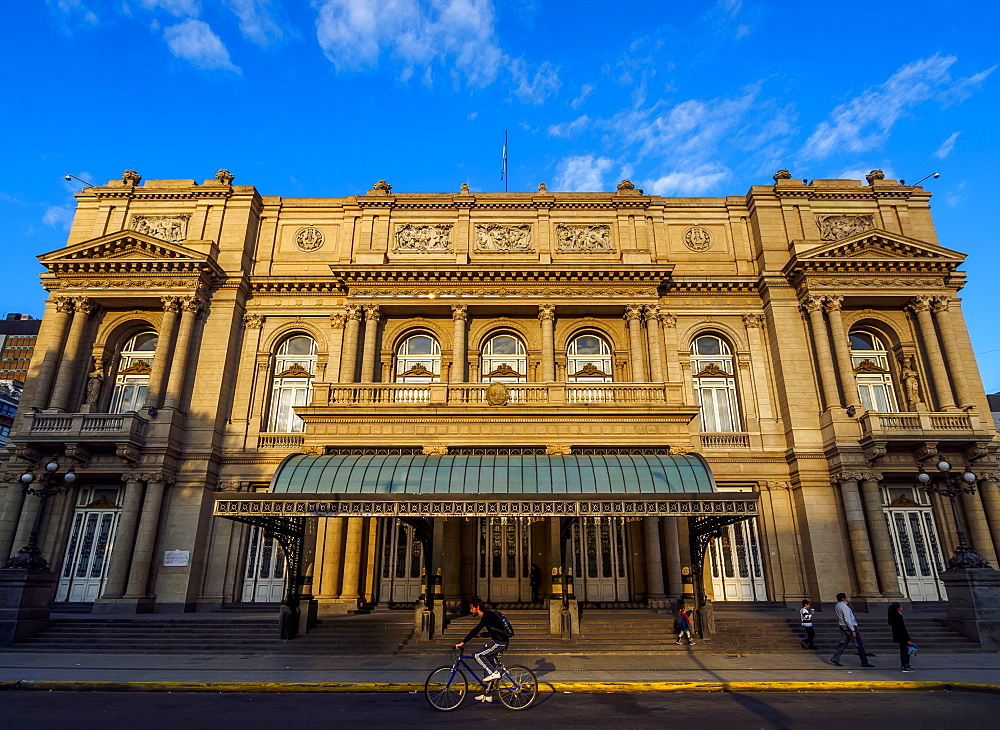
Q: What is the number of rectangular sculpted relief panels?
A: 5